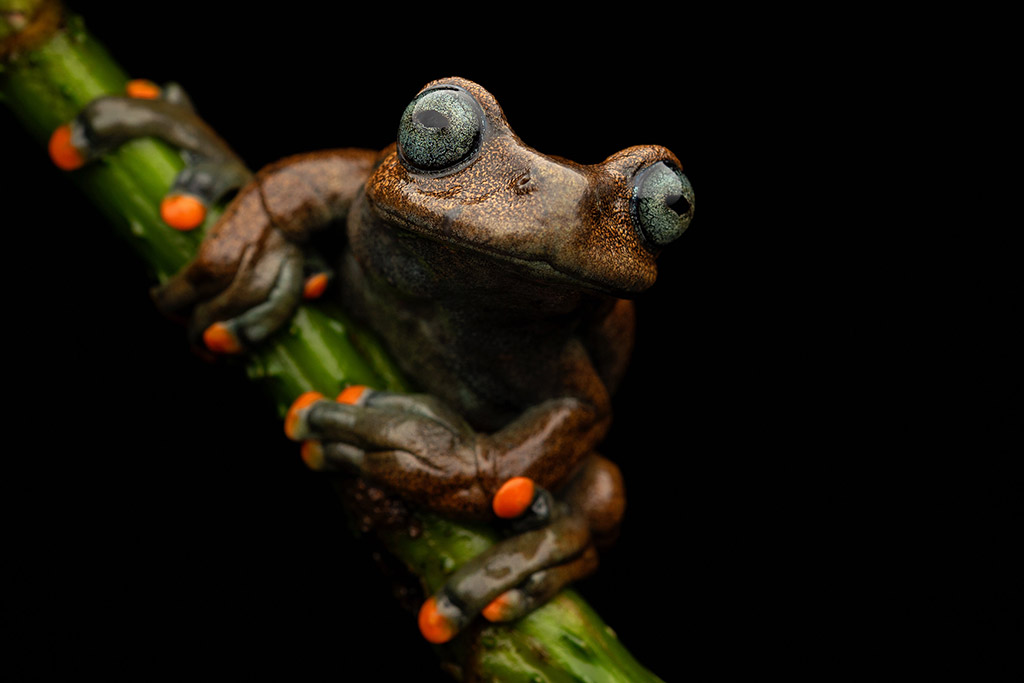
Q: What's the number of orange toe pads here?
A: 11